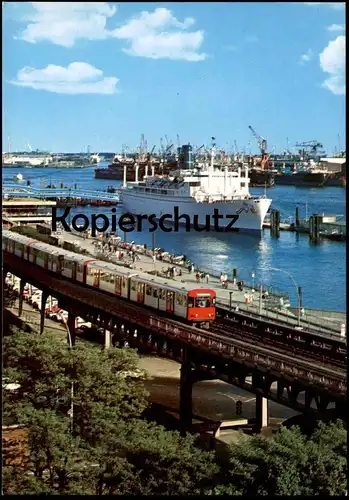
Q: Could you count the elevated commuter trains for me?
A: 1